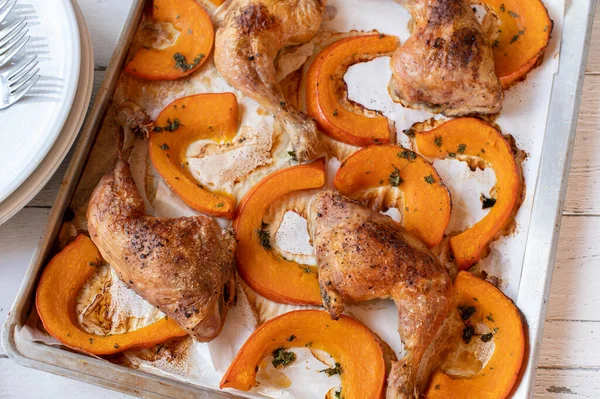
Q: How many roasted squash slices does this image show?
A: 10